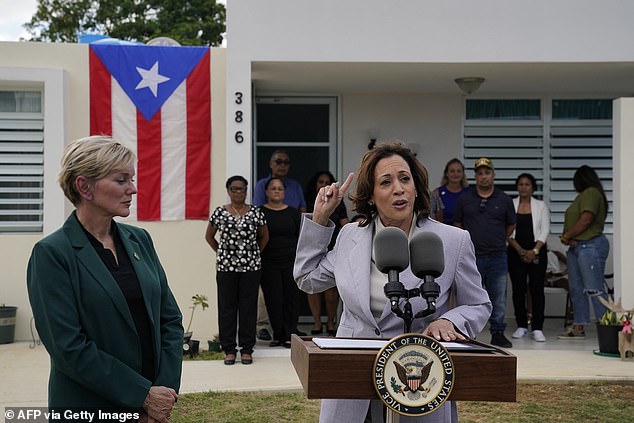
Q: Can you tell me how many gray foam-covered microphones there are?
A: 2